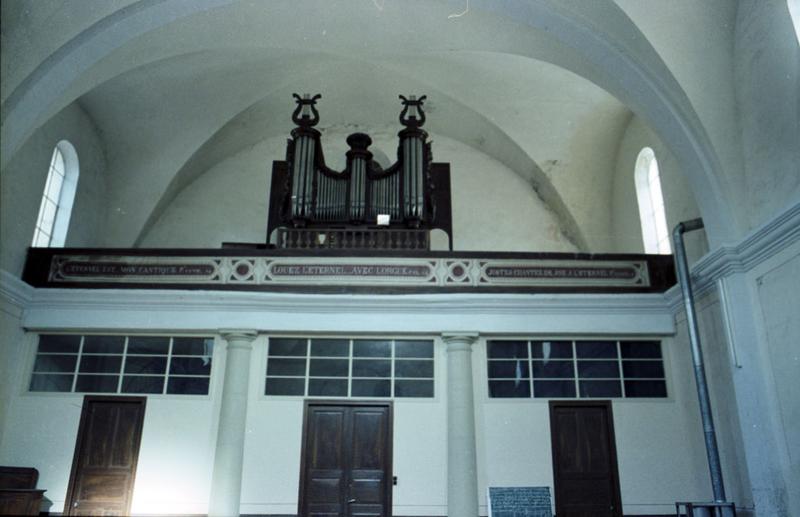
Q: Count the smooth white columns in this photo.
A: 2